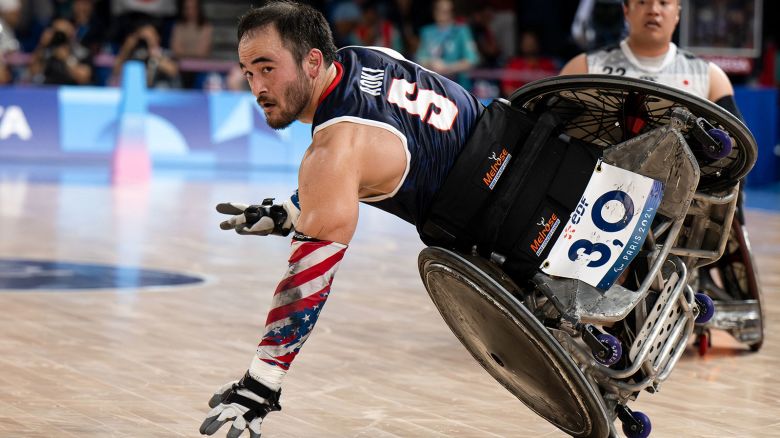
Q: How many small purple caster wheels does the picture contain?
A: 4